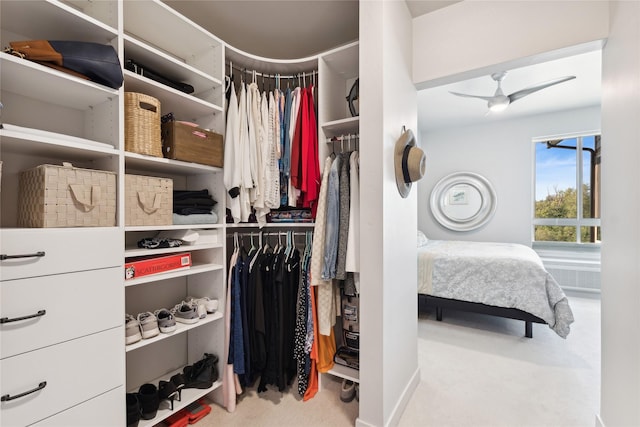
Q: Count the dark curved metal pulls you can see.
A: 3